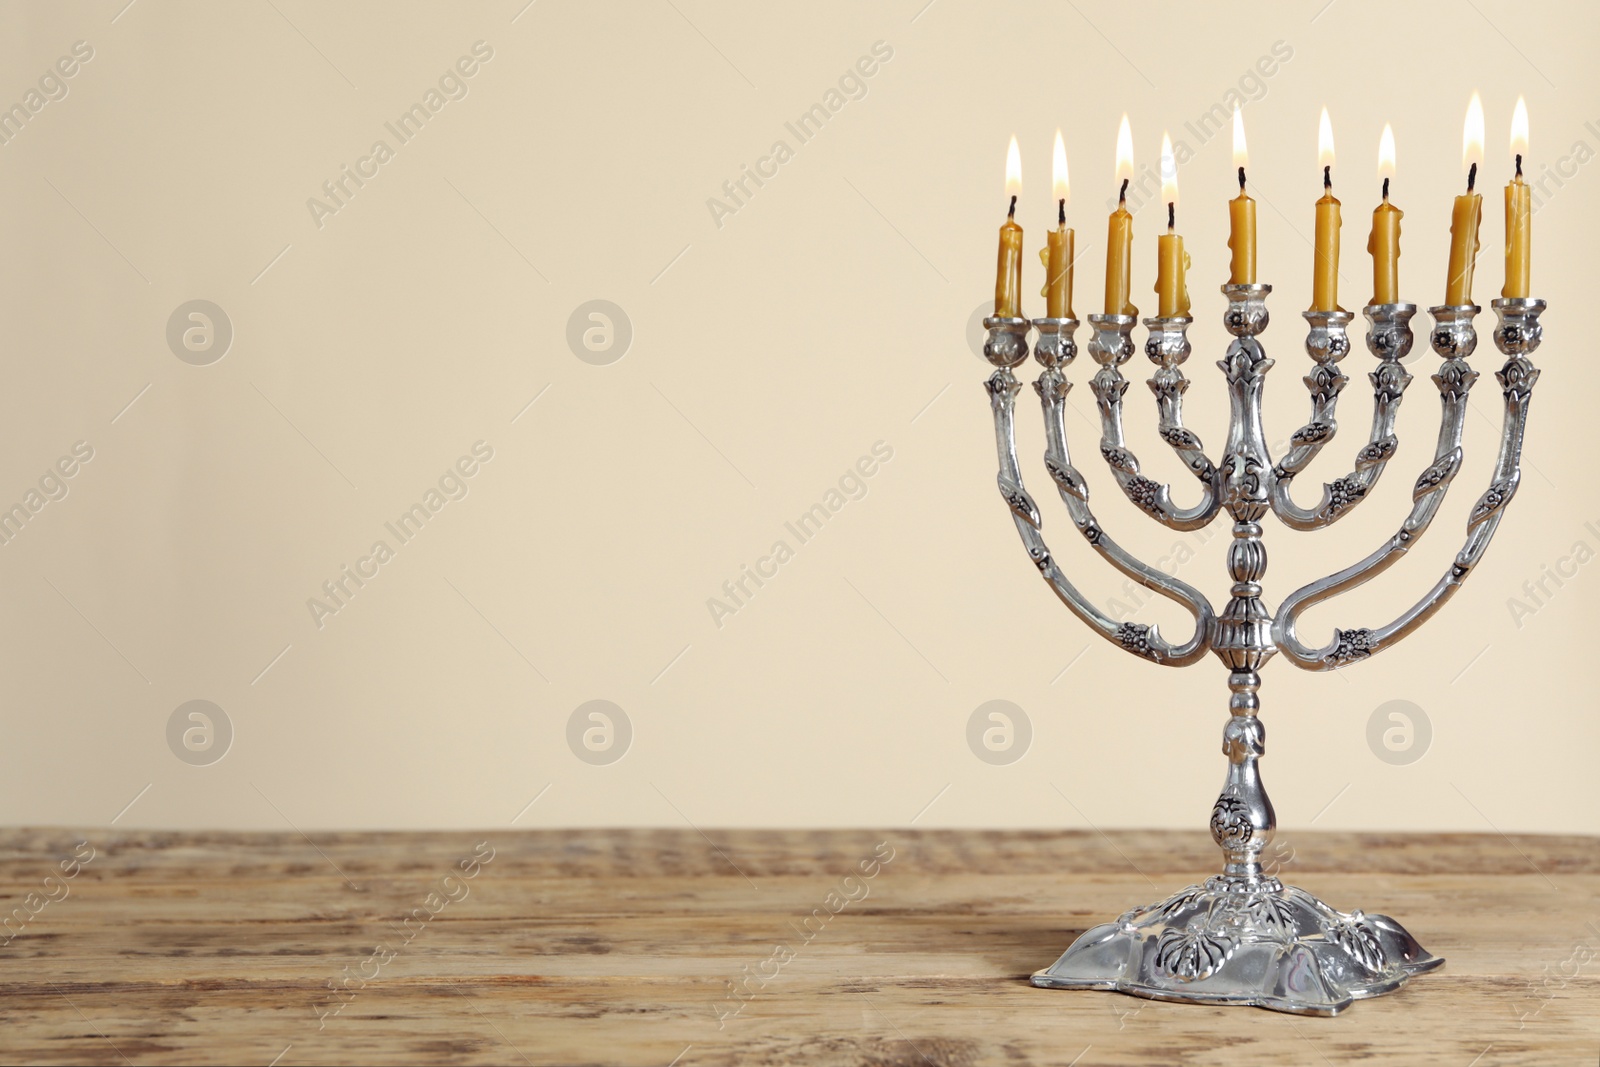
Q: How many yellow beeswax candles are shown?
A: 9